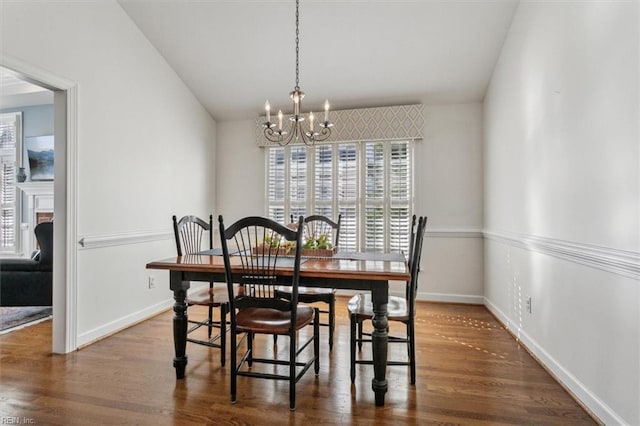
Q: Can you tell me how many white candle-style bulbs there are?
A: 5